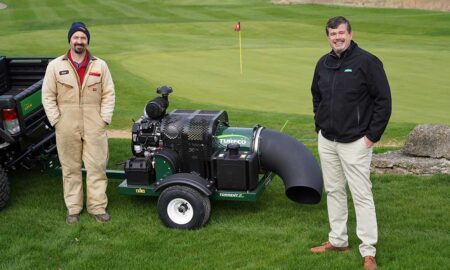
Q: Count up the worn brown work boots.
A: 2